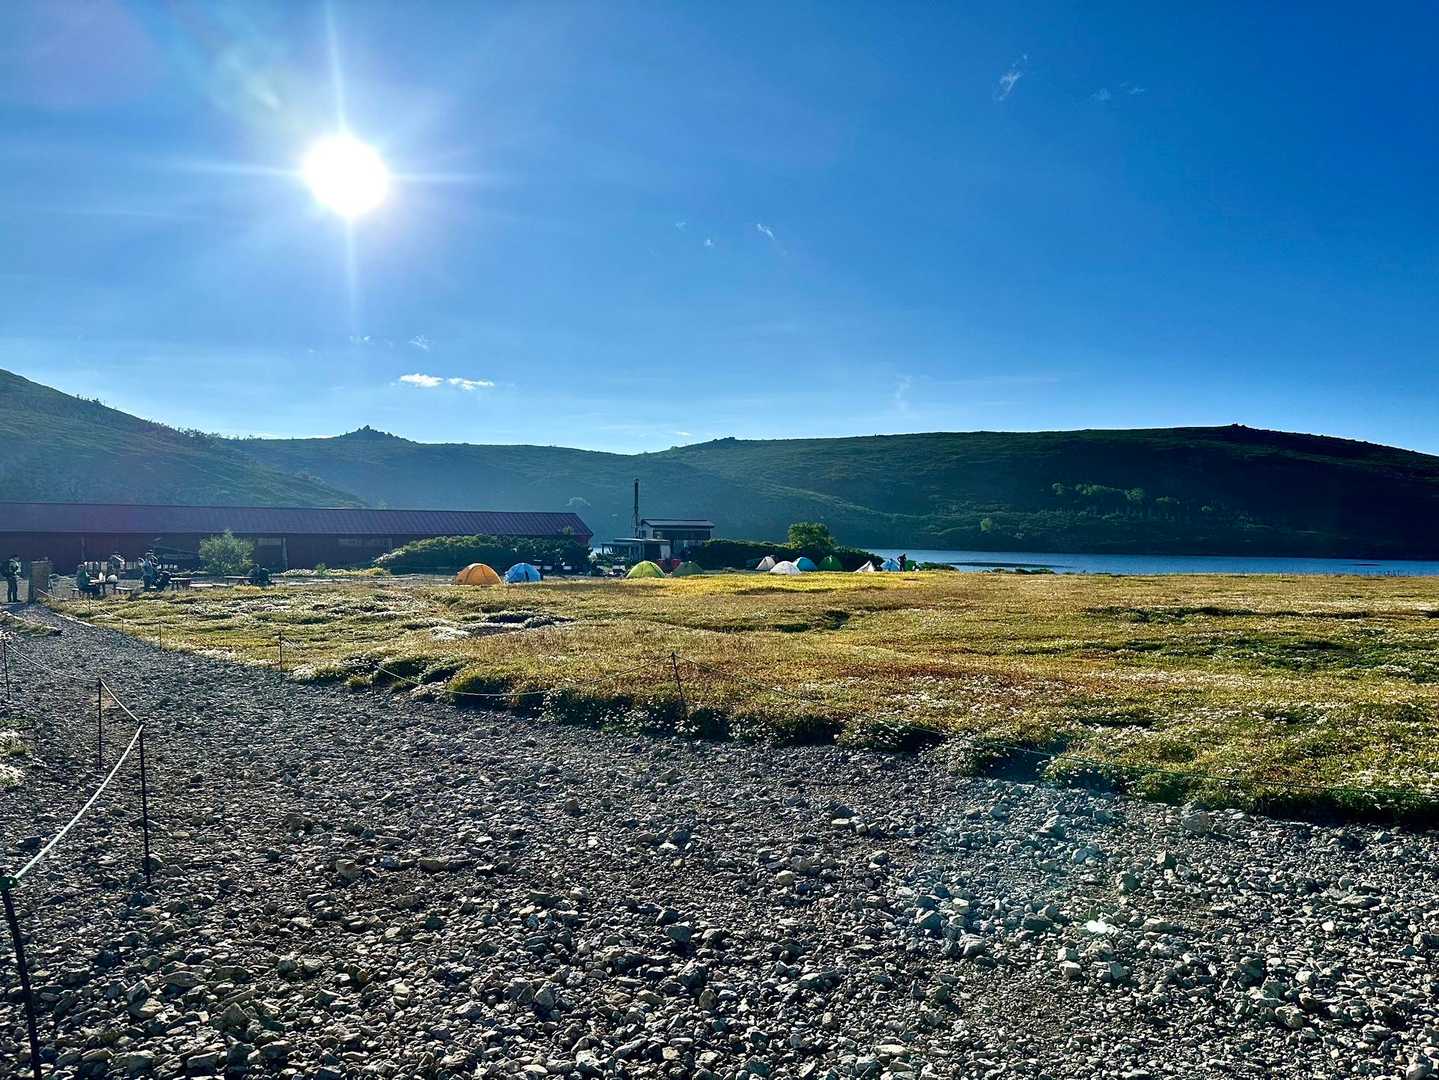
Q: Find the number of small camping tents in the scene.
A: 11